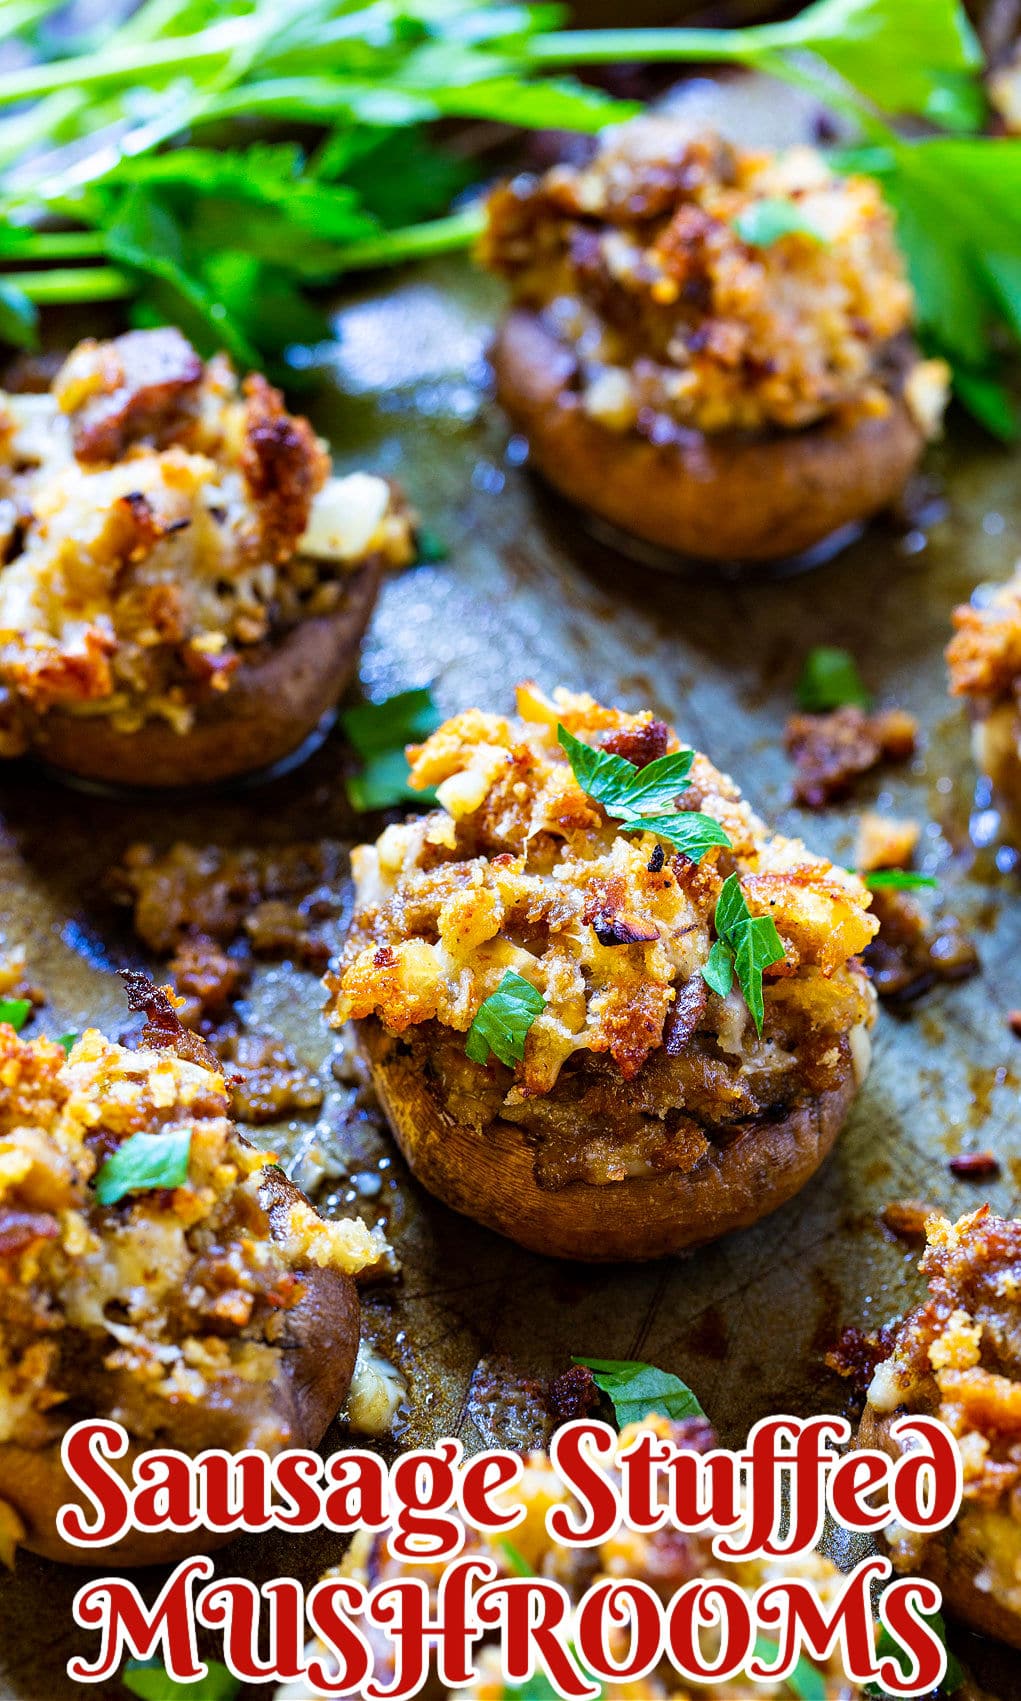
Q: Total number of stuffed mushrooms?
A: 7